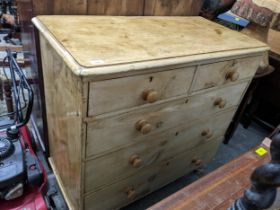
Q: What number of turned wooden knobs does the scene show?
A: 8